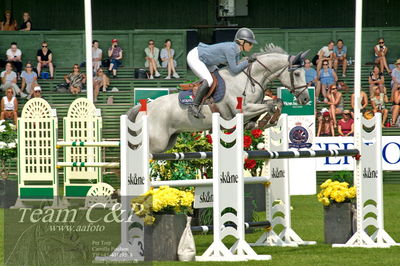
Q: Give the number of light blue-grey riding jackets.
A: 1